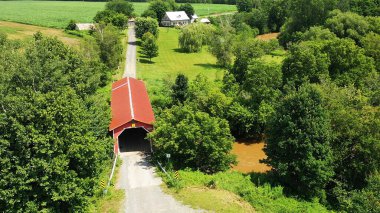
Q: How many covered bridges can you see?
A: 1